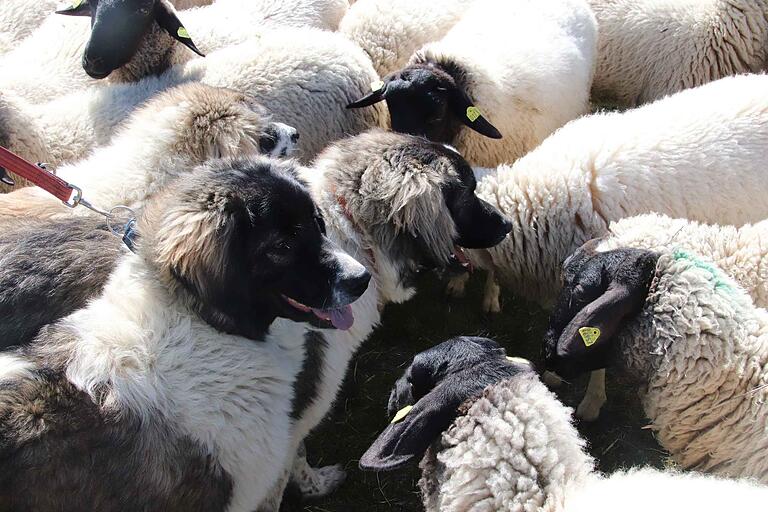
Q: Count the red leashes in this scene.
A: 1